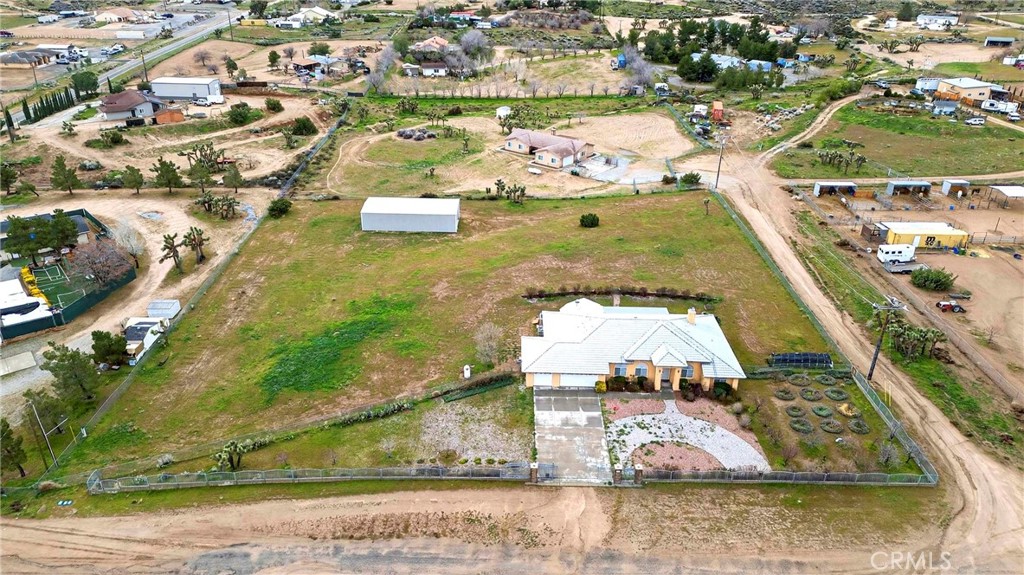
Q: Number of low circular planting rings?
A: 11